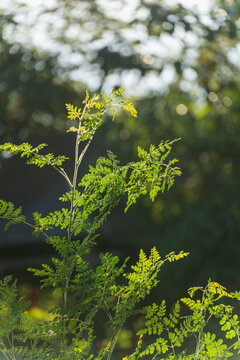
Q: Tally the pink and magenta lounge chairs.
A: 0